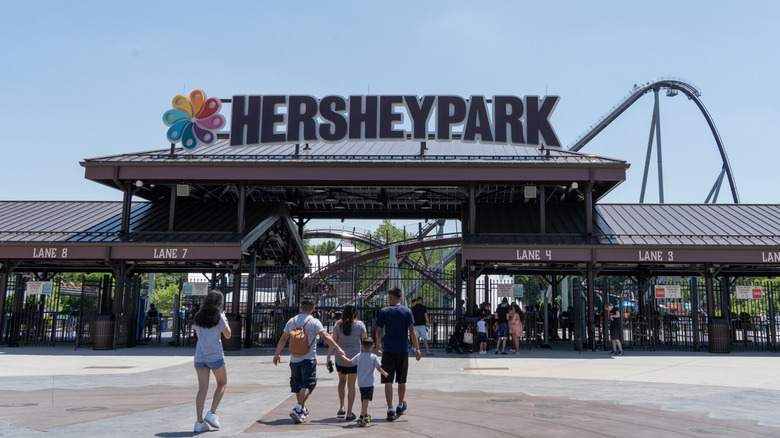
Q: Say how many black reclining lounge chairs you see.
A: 0